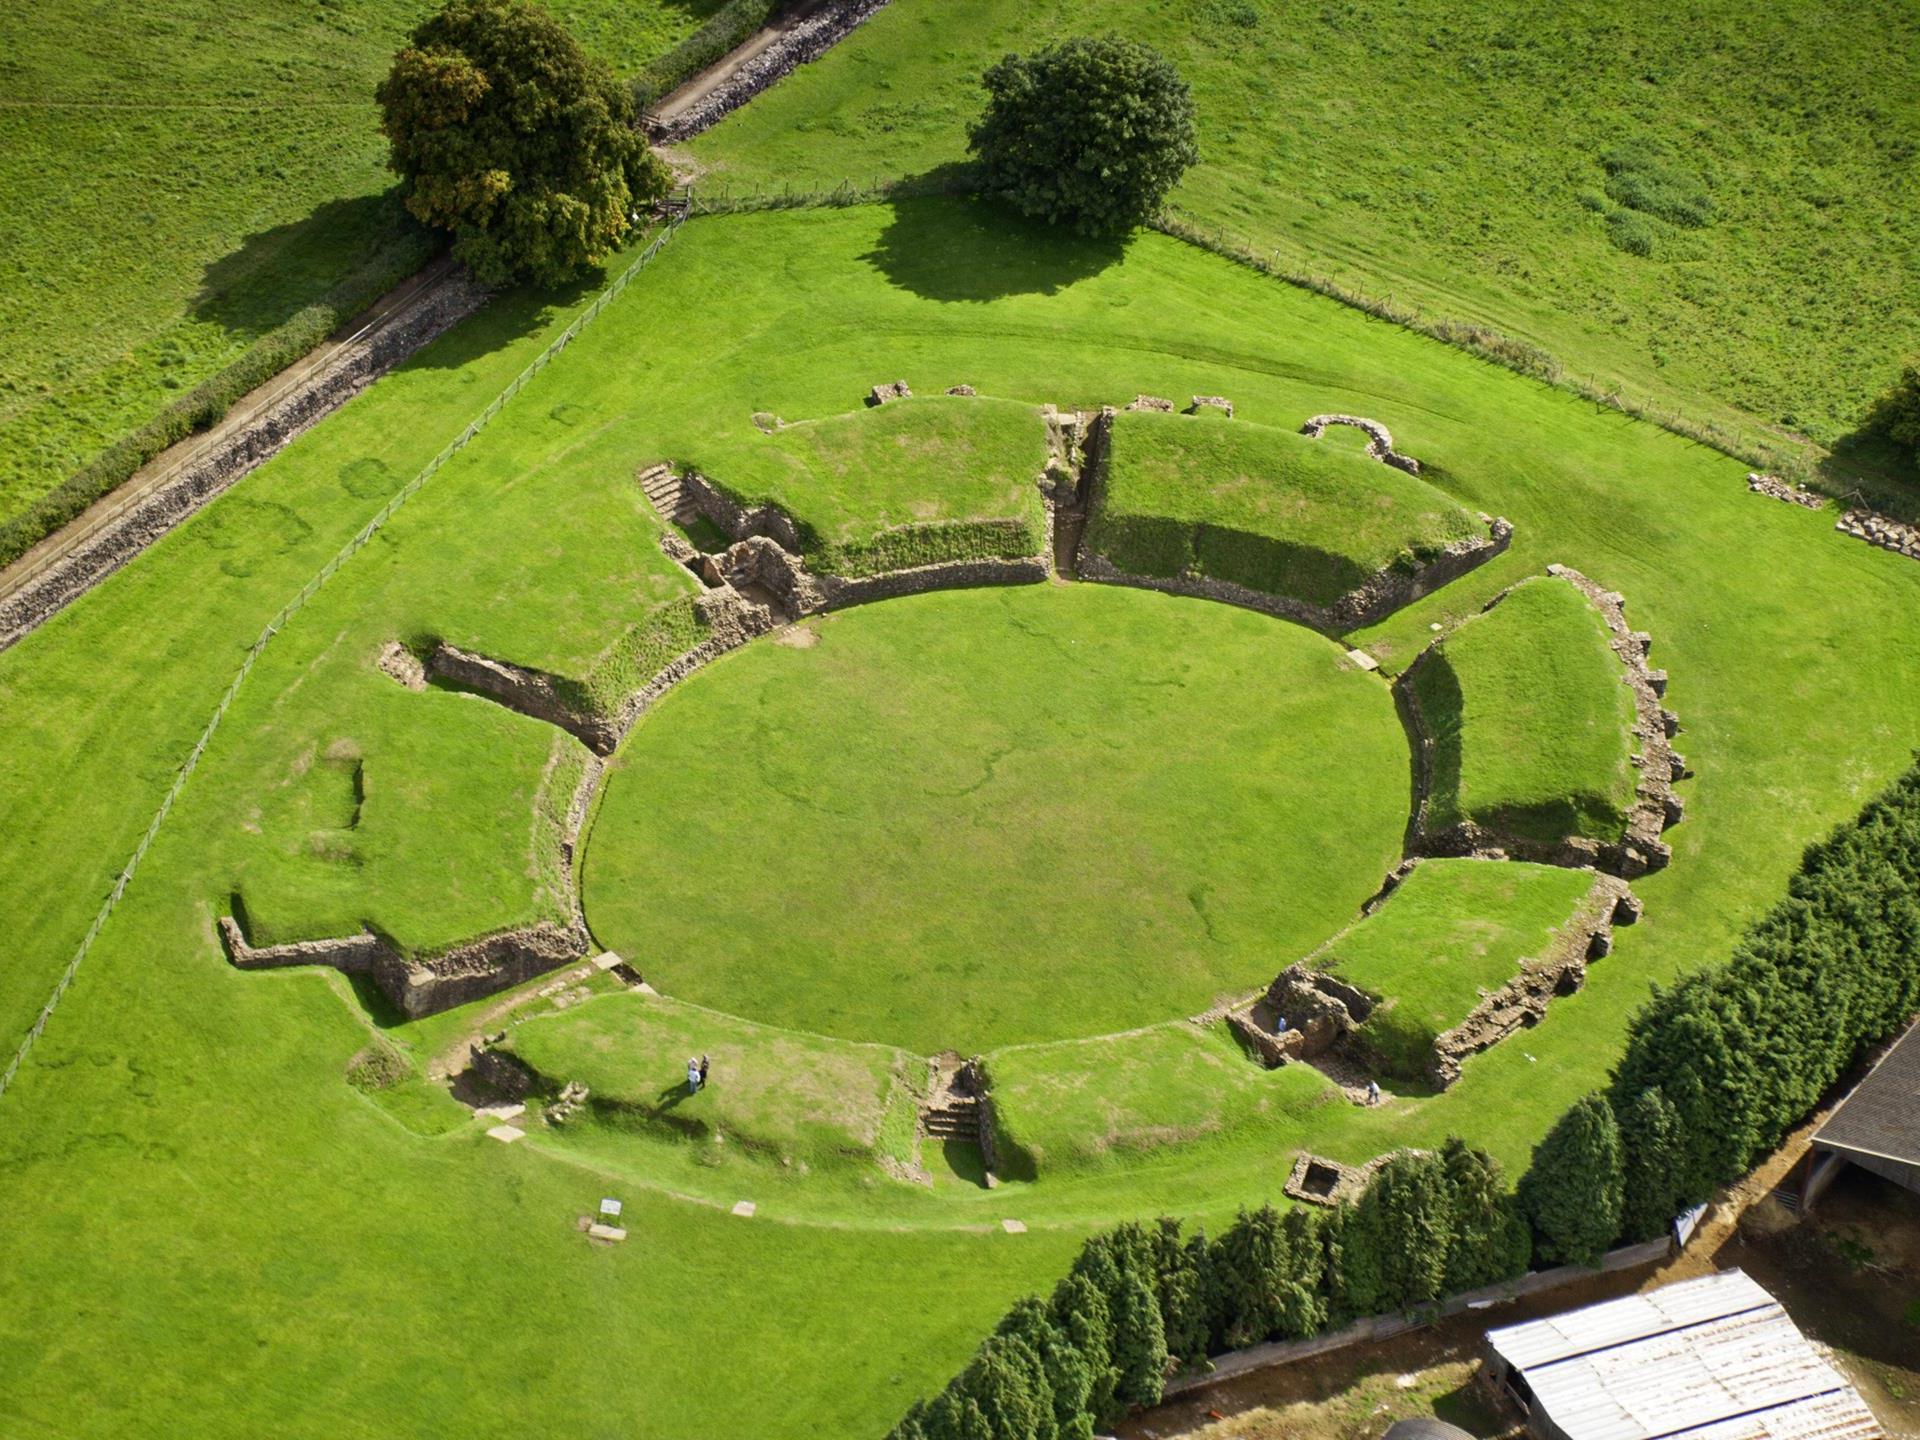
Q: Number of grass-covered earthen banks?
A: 8